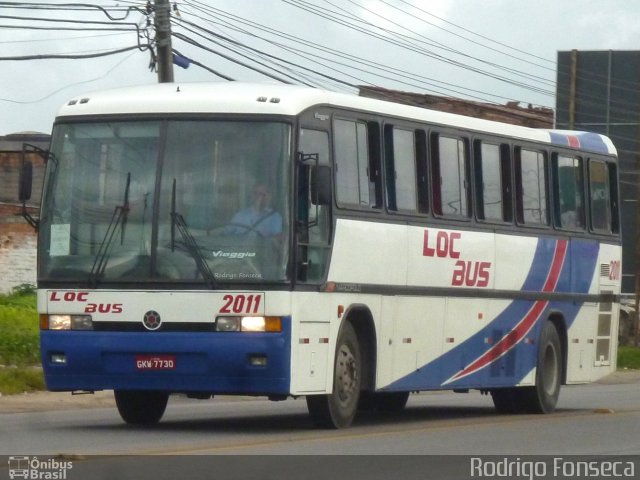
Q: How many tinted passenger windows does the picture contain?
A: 7